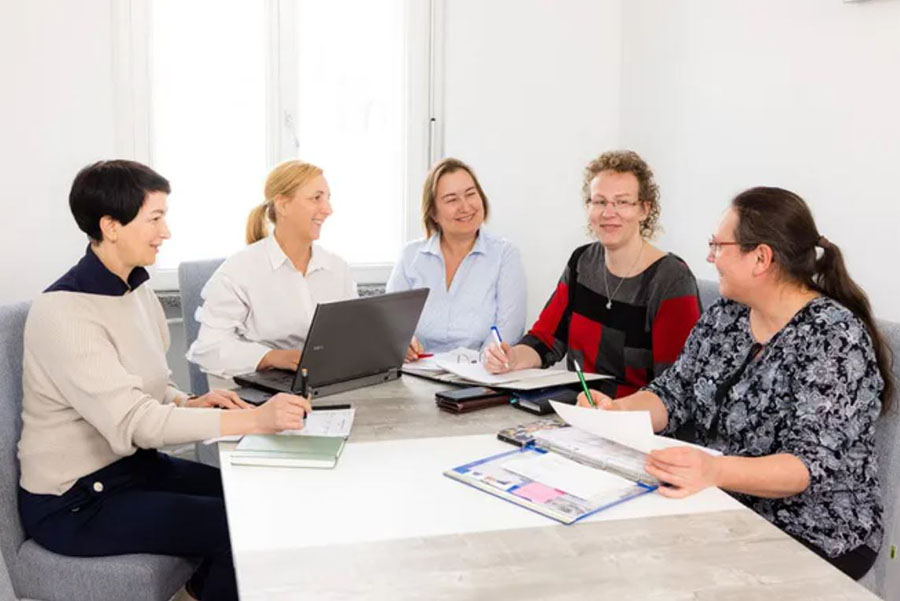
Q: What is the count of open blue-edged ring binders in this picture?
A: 1